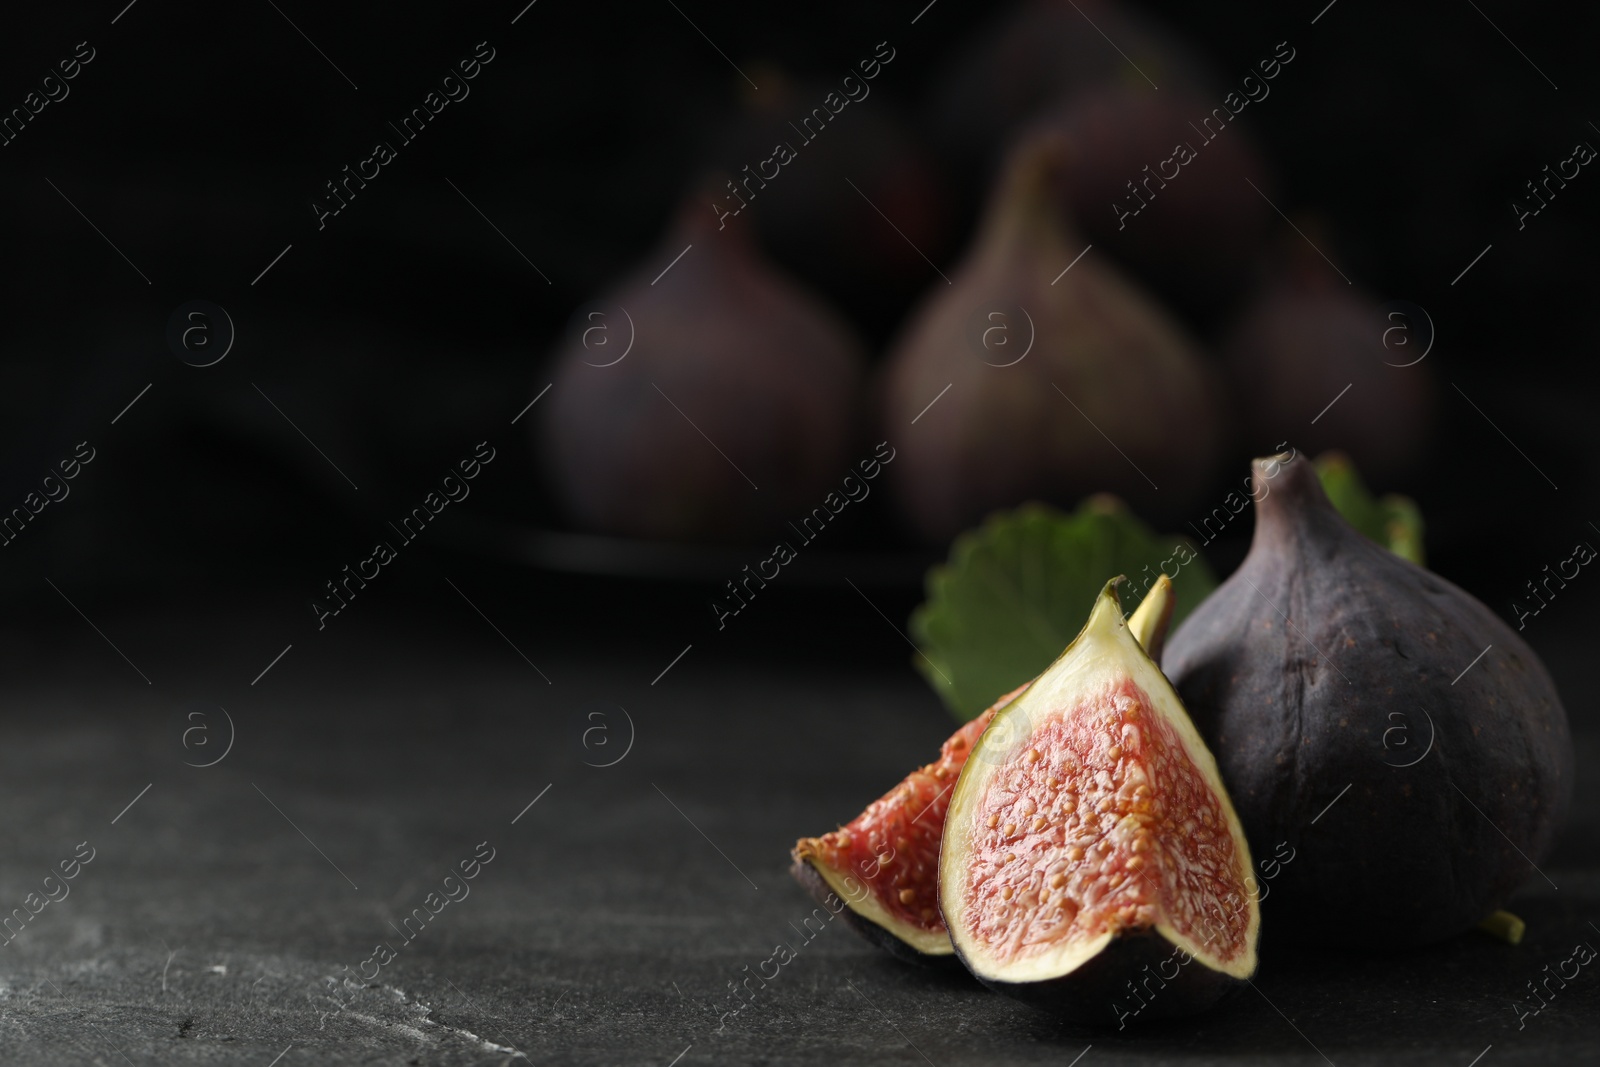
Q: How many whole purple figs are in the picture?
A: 7